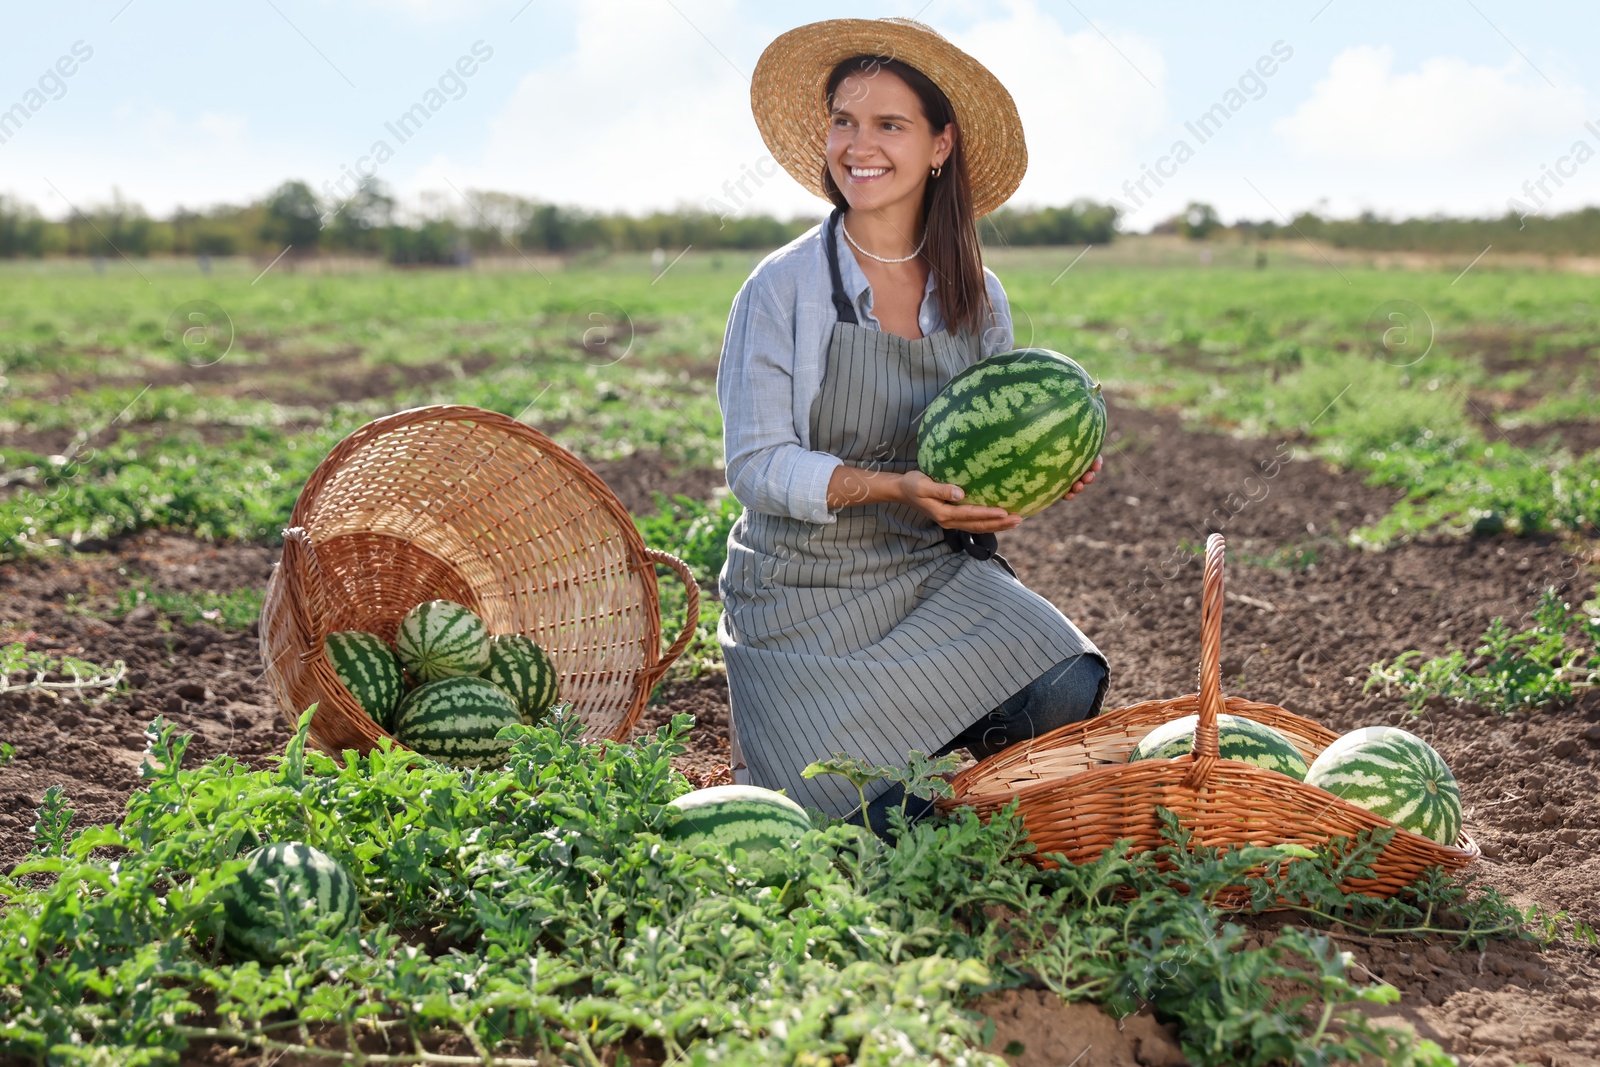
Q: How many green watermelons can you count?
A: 9